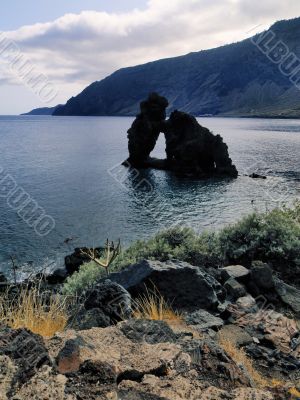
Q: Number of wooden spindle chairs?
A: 0